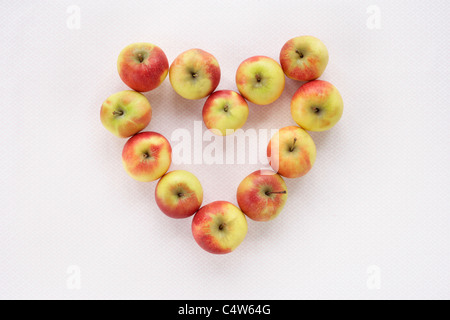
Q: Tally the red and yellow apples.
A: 12